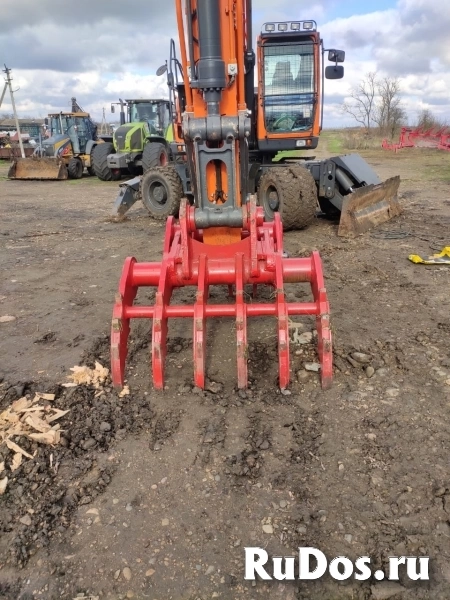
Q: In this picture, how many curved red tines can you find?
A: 6